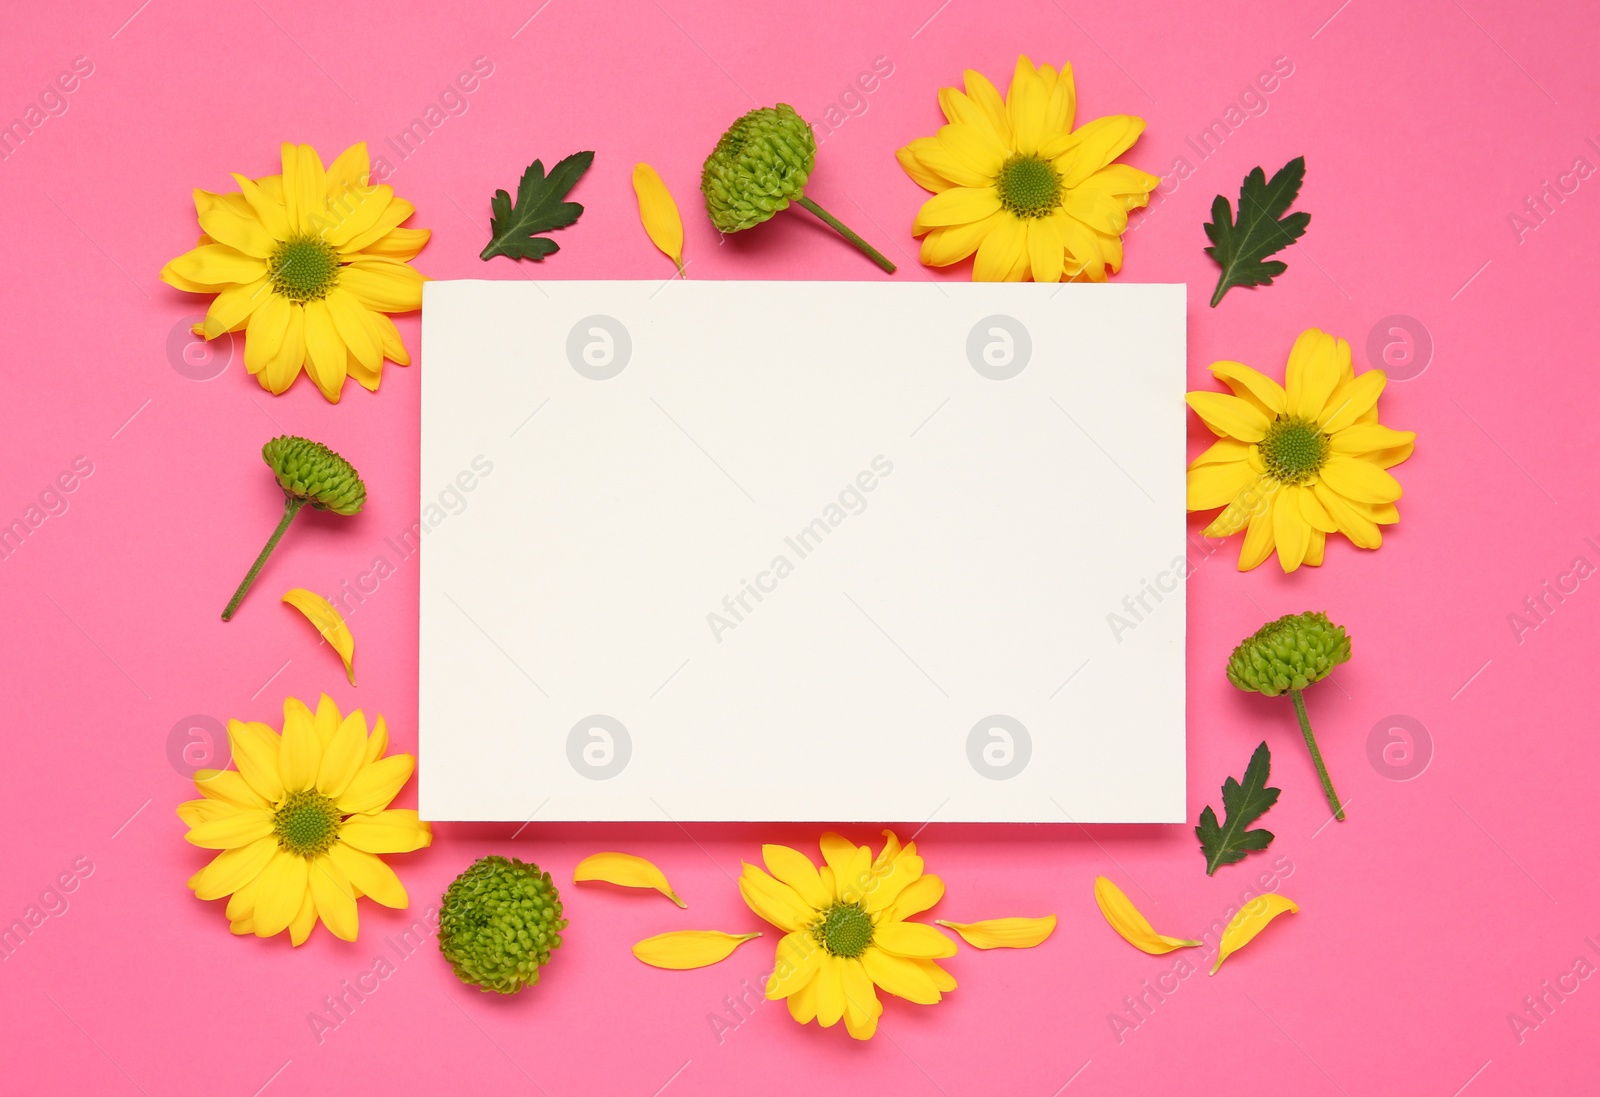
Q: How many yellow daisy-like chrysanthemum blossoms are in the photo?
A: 5